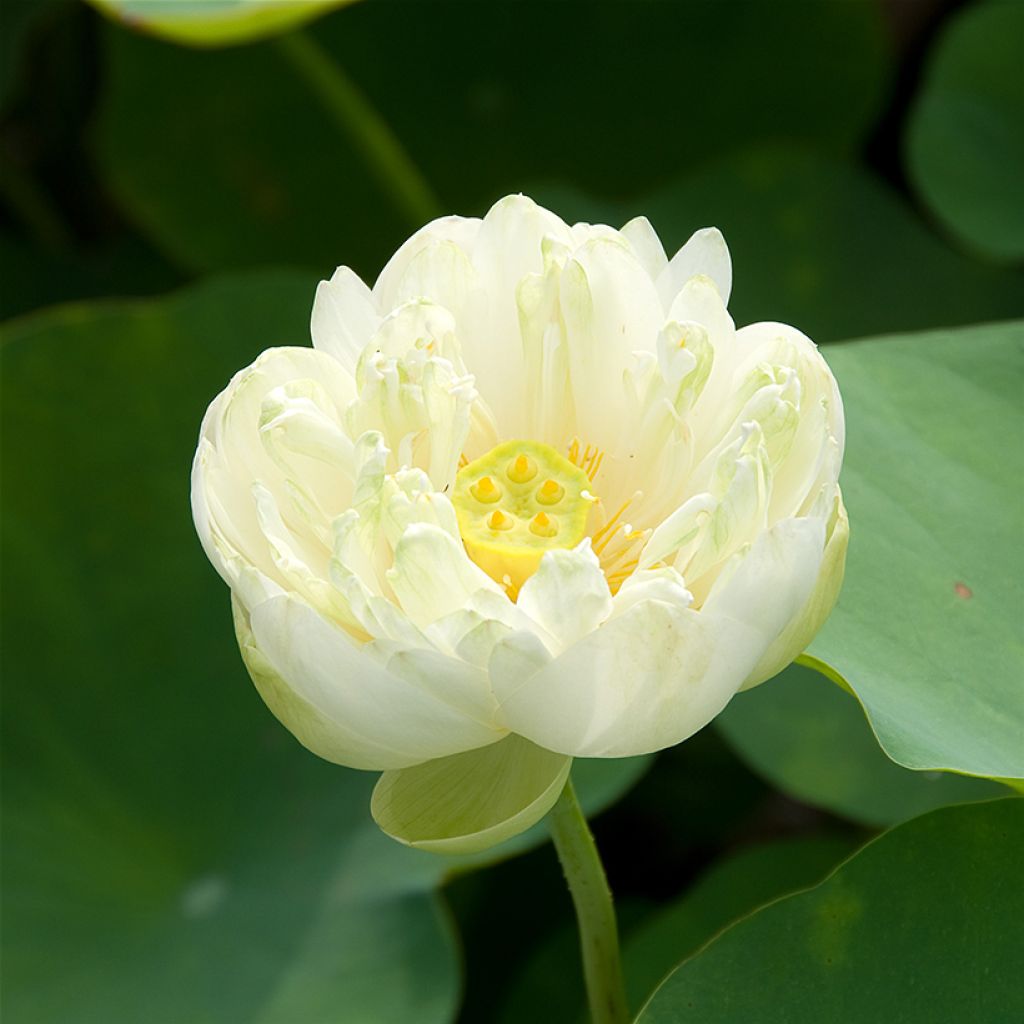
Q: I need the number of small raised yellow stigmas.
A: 5